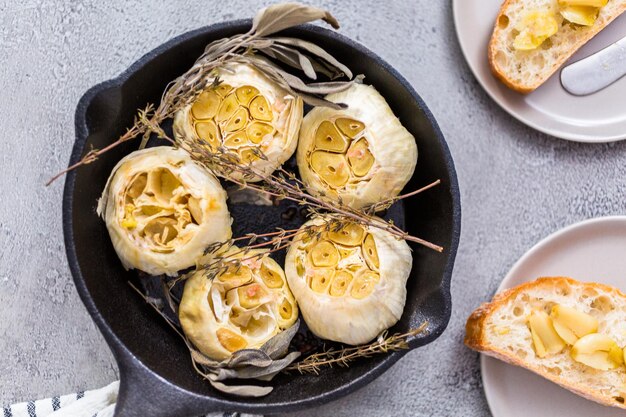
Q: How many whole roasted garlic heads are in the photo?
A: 5